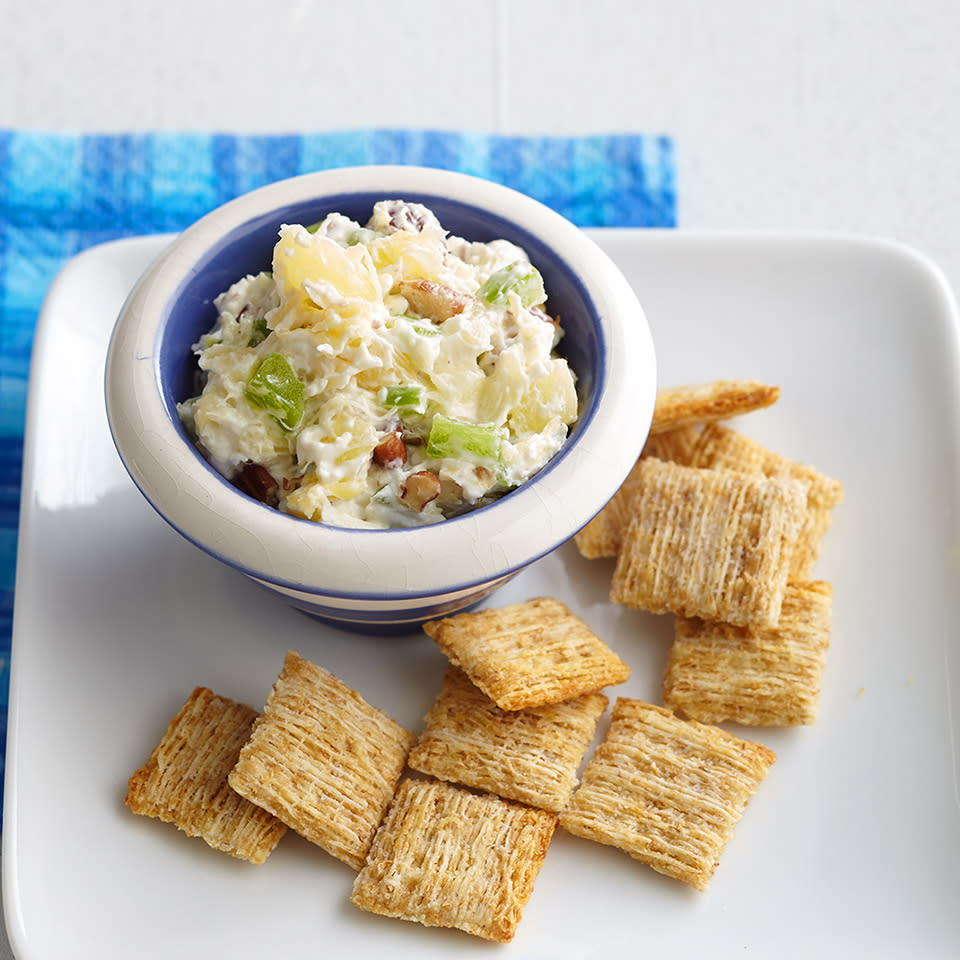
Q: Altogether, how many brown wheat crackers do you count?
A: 11